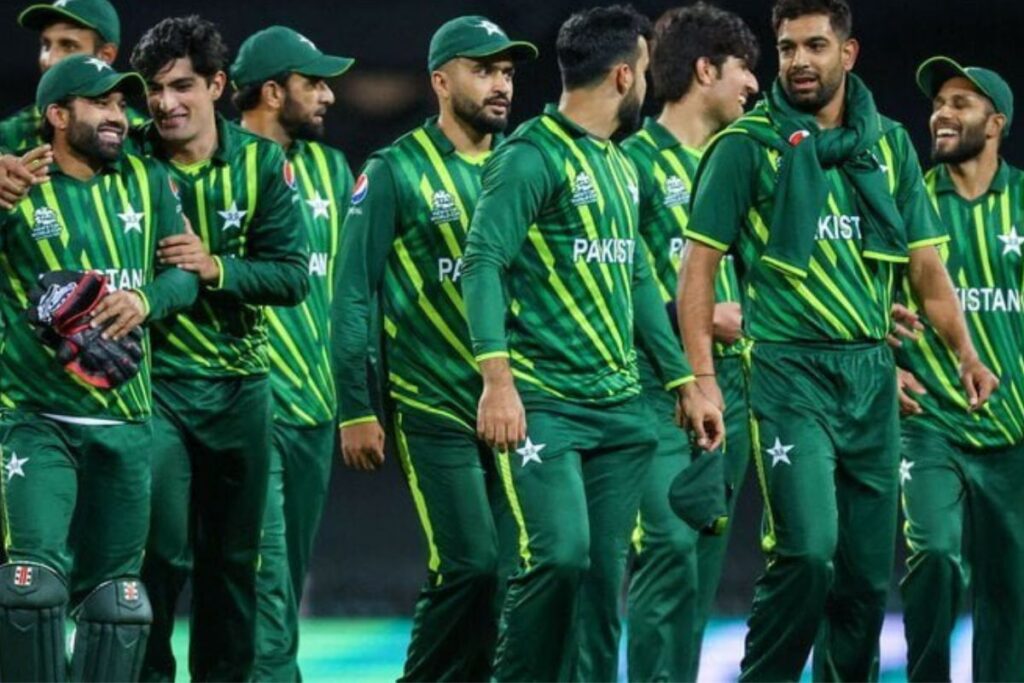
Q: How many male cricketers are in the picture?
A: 9